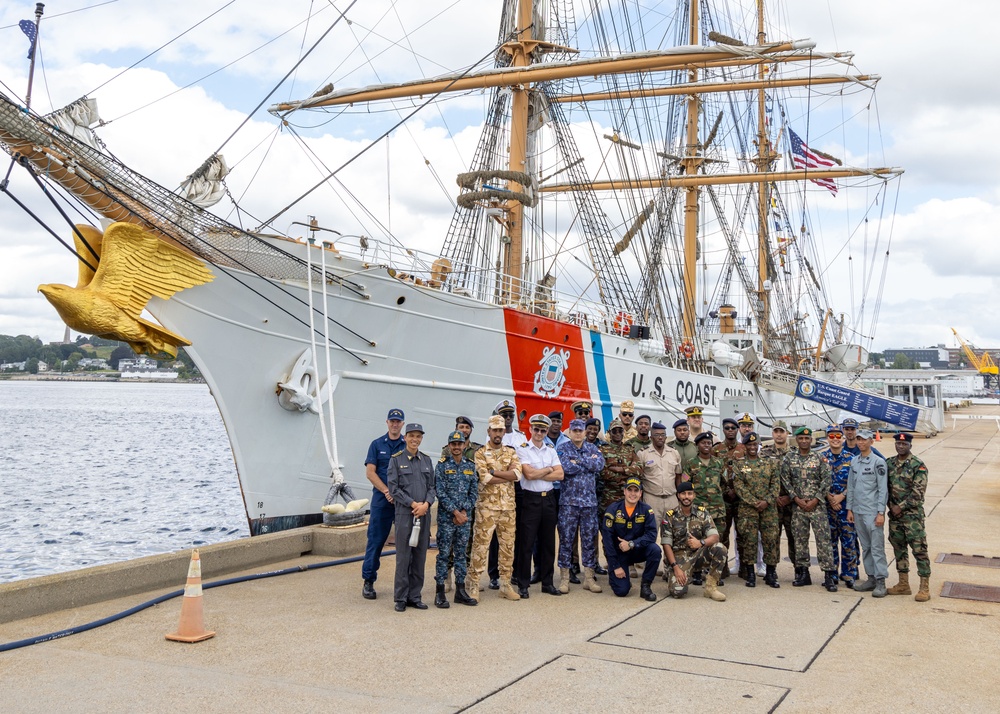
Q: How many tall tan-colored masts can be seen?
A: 3